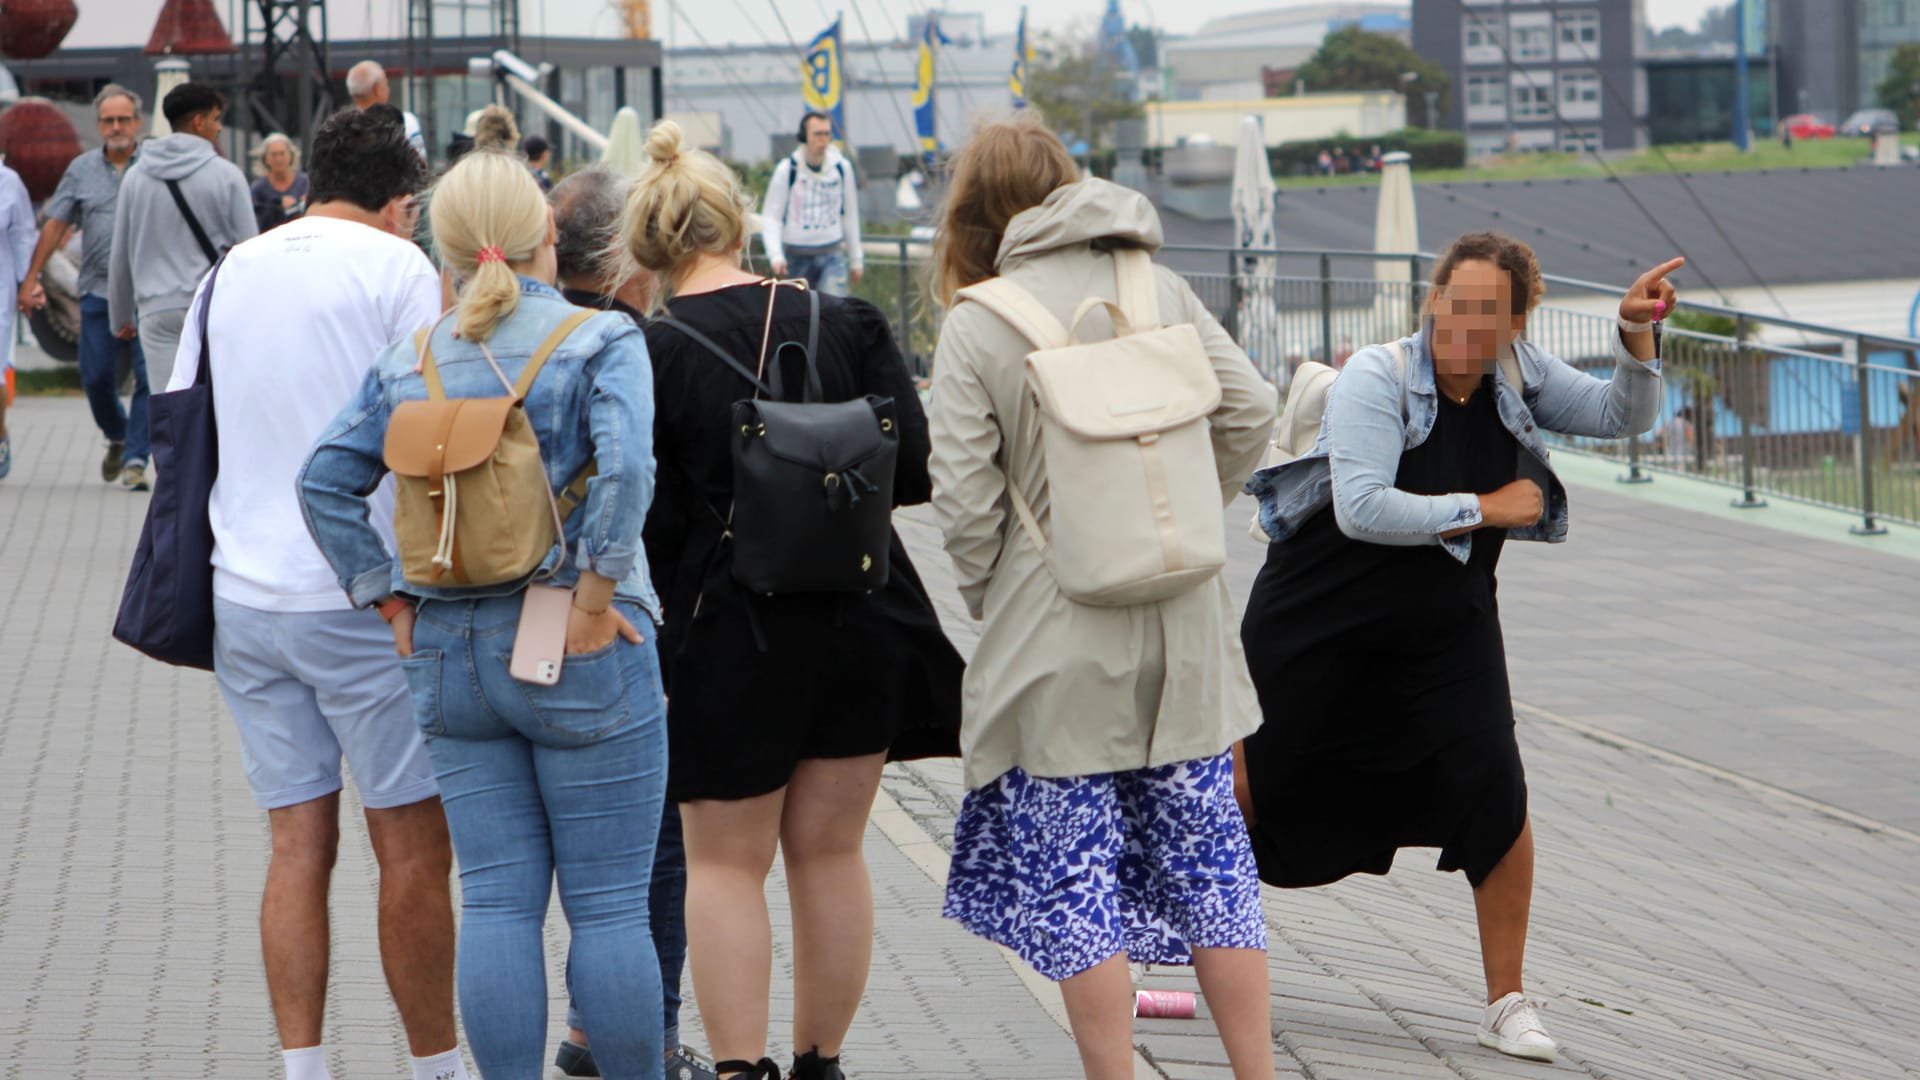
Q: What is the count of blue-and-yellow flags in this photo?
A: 3